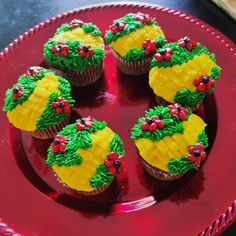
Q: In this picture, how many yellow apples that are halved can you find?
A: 0